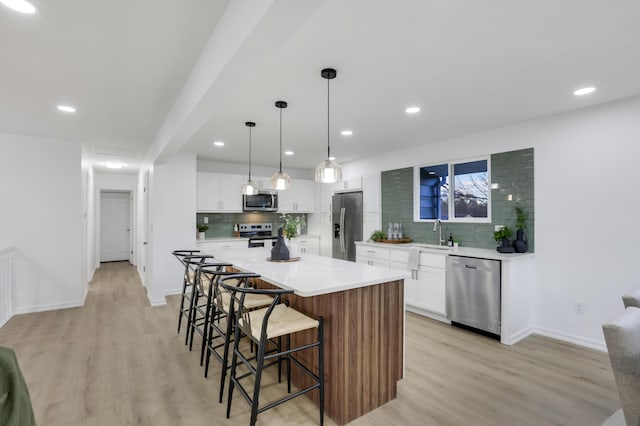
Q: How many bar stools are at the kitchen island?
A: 4